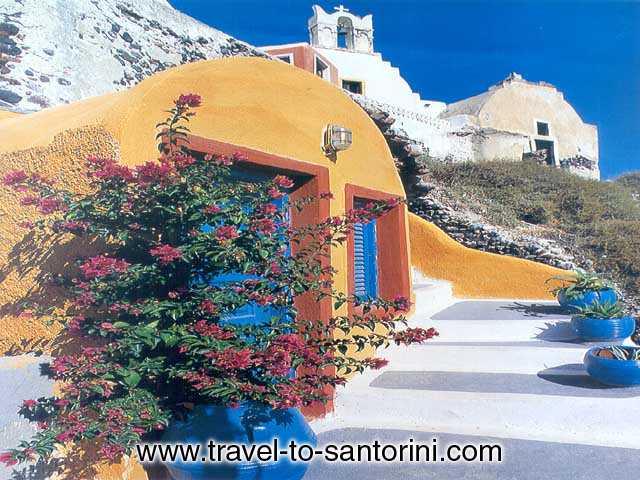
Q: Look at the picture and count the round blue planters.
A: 4